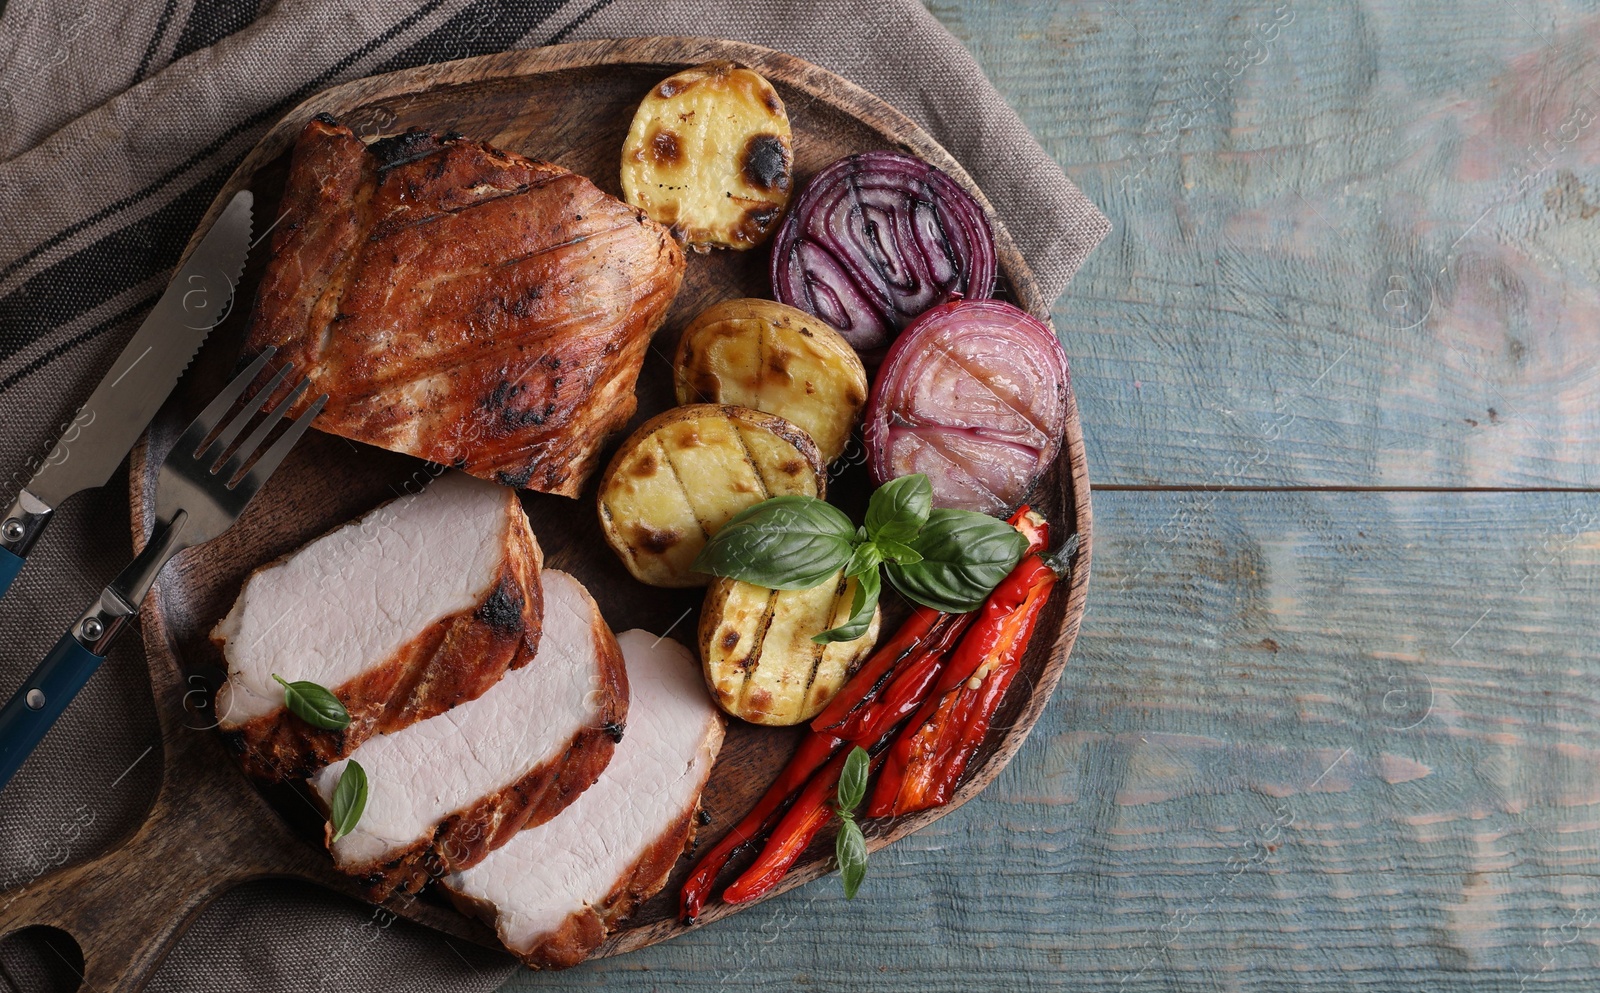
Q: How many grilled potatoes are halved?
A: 4